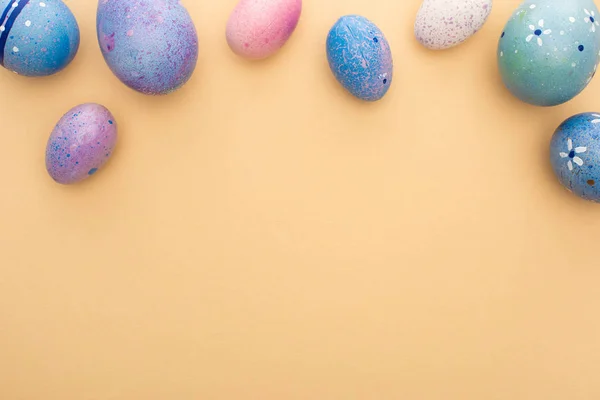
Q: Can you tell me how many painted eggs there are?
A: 8